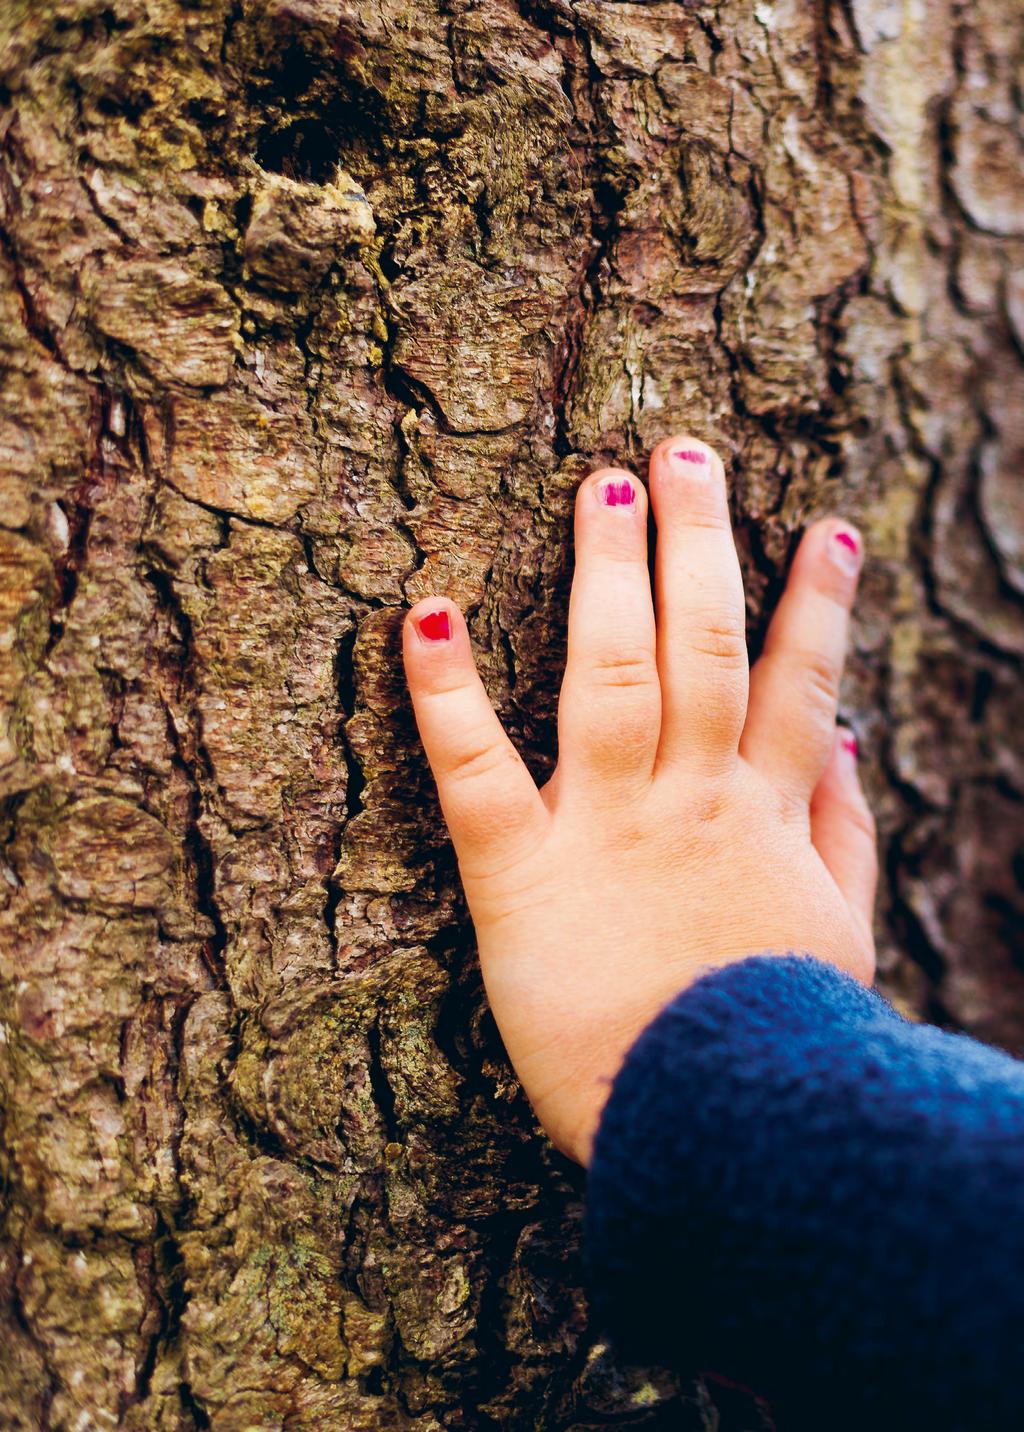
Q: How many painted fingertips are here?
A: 5